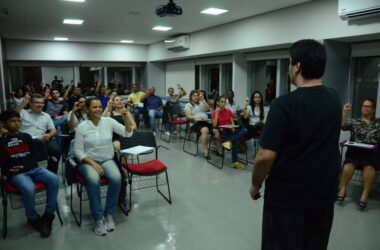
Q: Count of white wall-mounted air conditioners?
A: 2